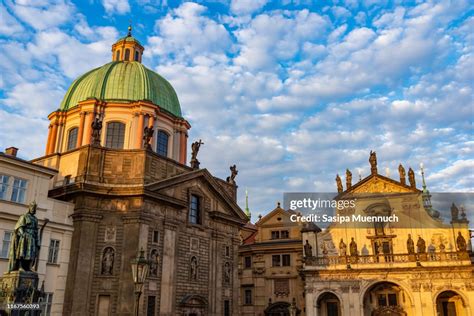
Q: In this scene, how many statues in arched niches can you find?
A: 4